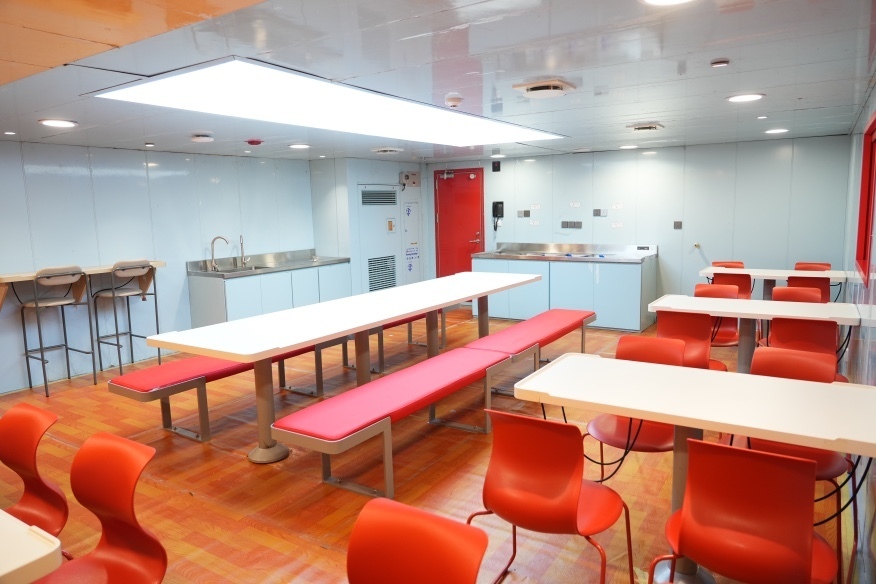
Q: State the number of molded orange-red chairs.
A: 15